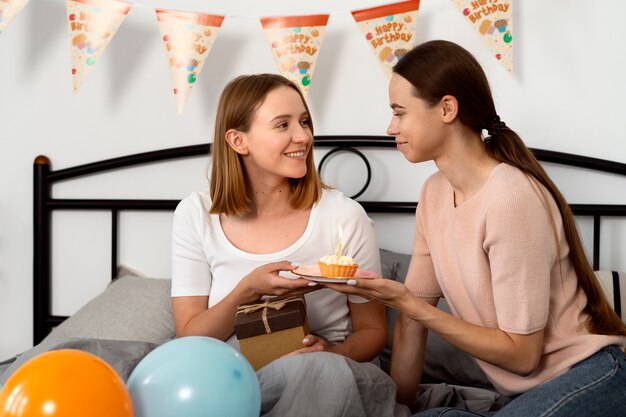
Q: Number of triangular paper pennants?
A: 6